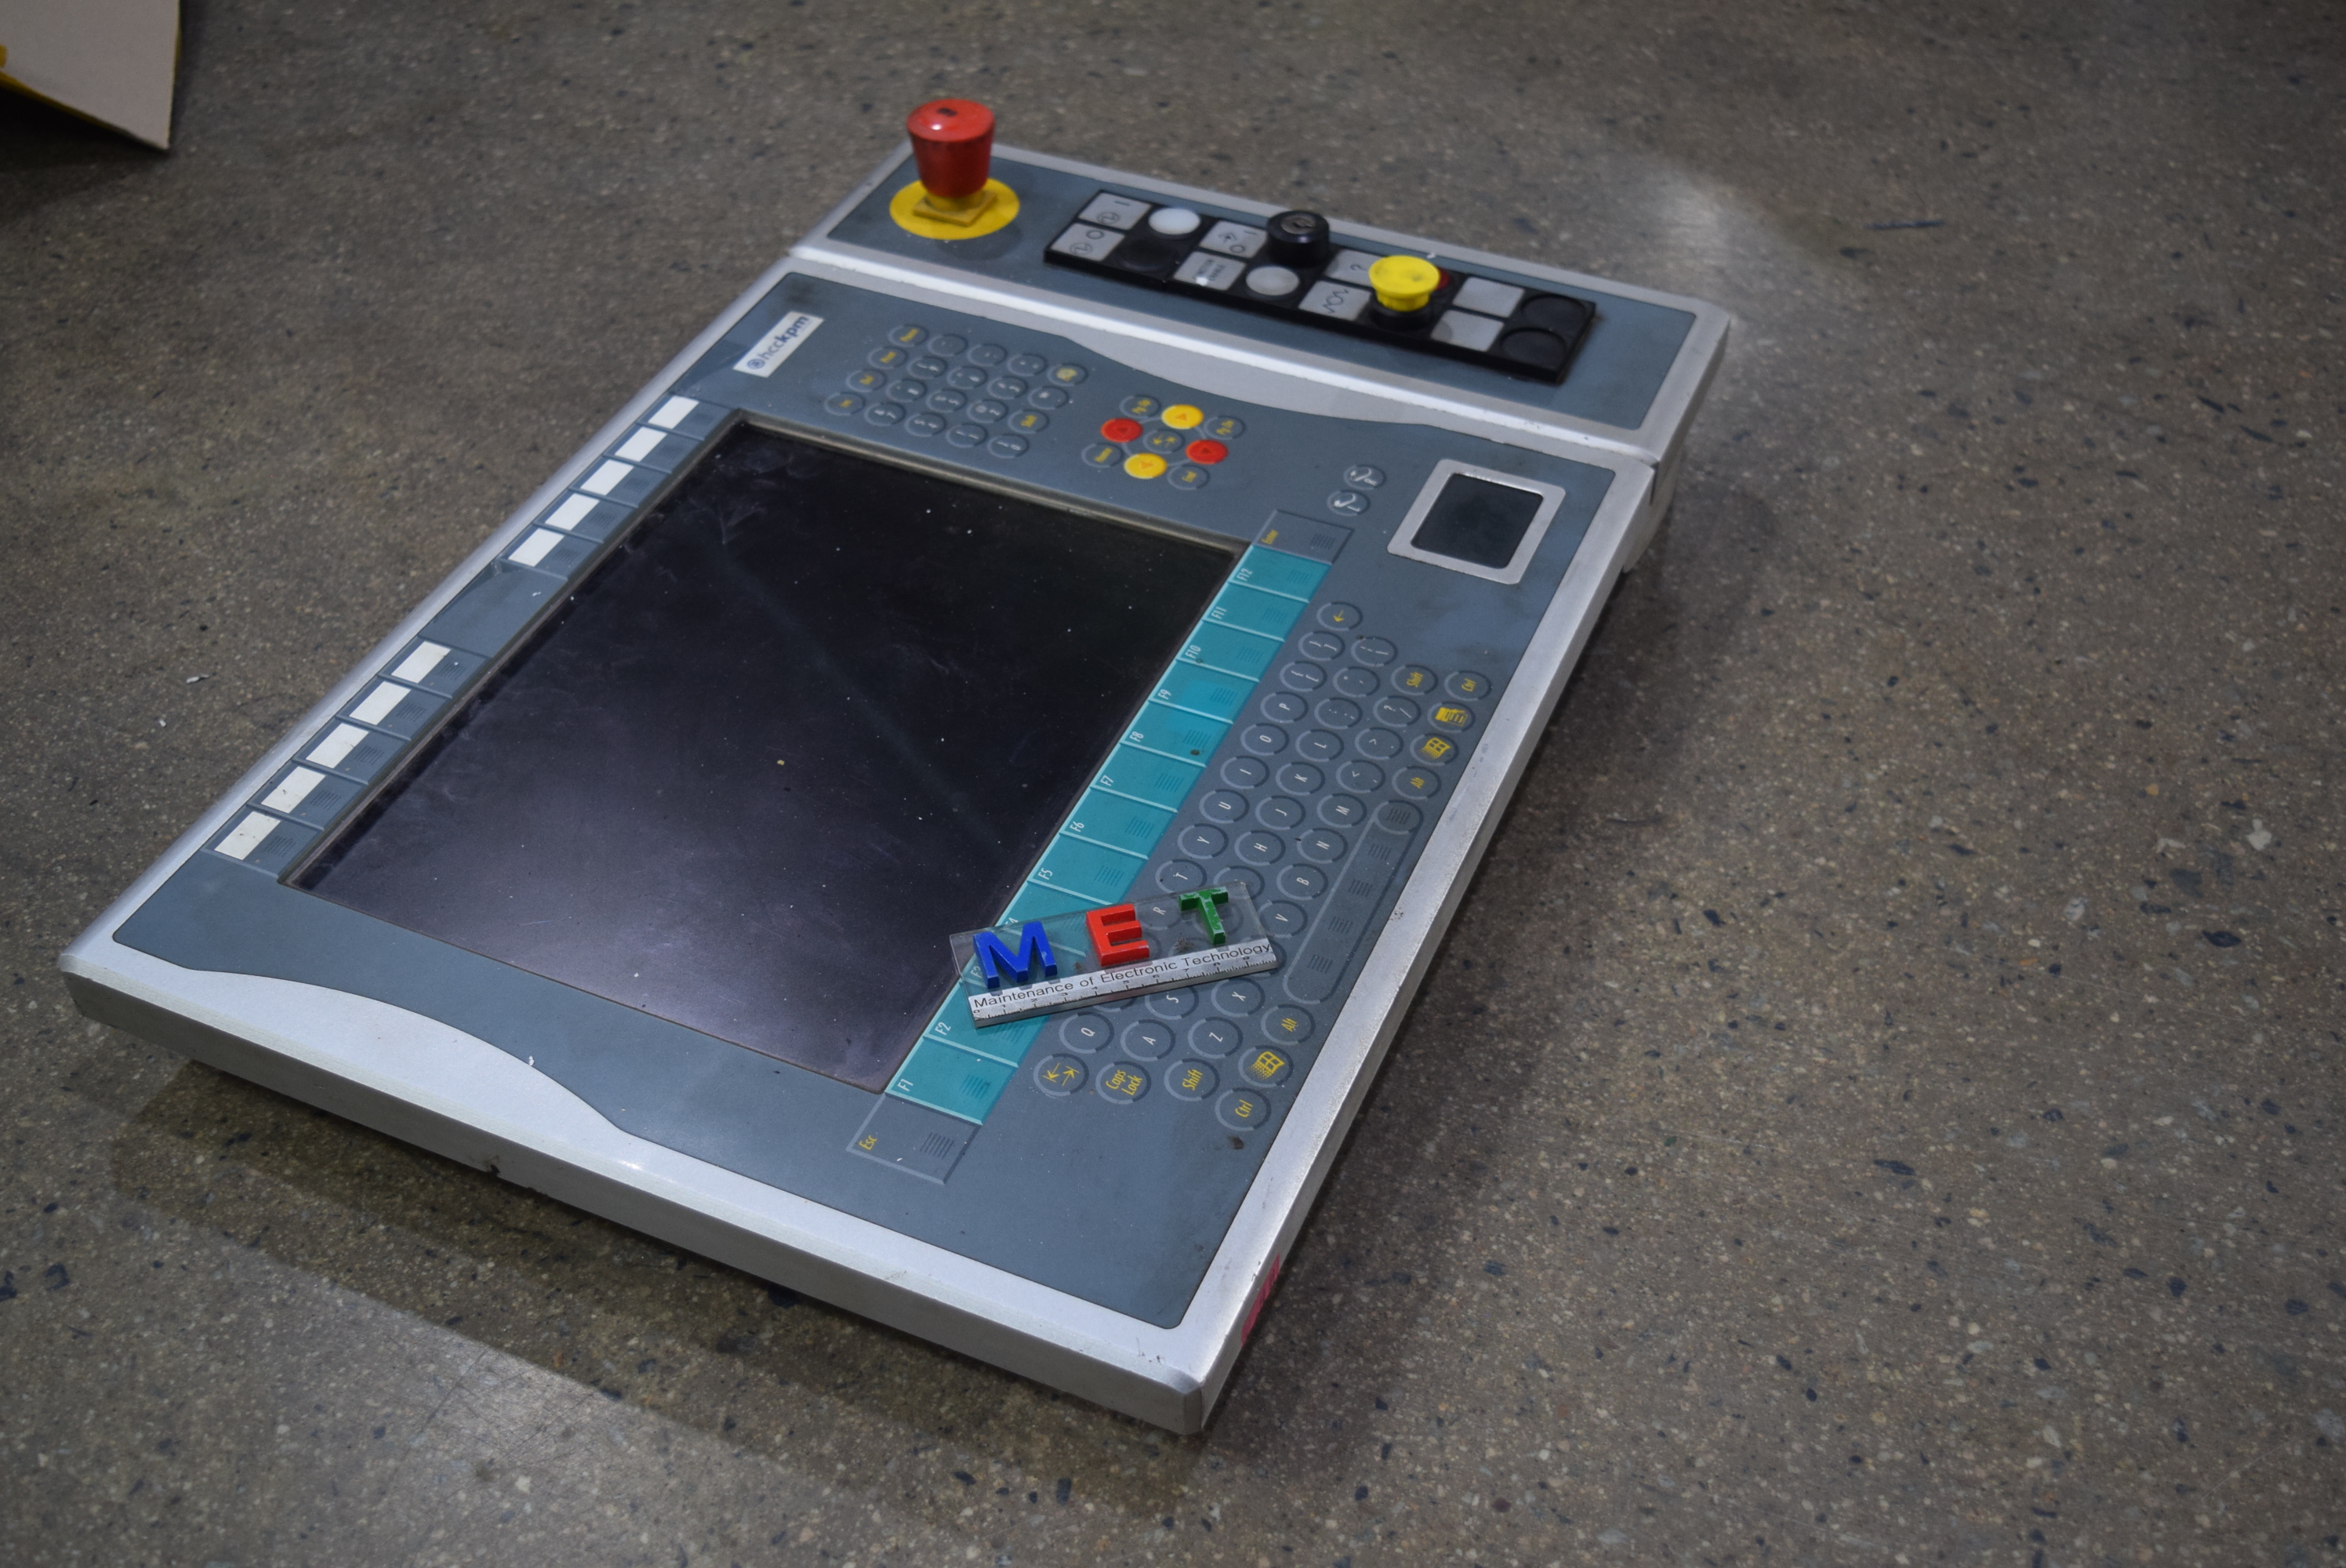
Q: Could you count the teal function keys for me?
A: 12